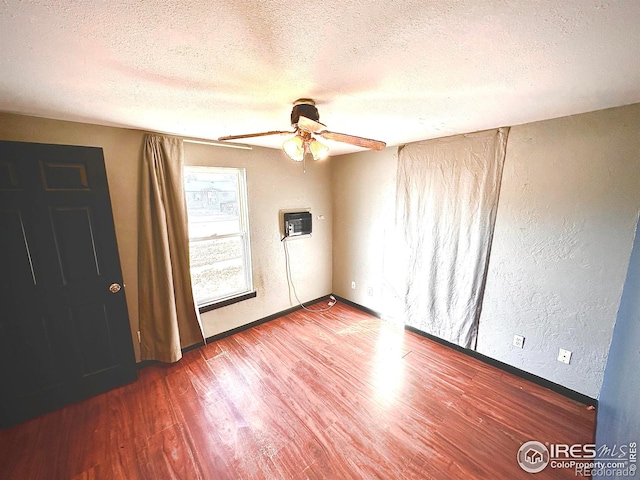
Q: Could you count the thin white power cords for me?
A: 1